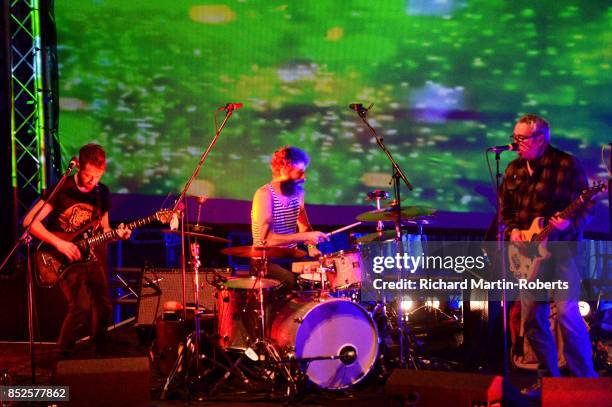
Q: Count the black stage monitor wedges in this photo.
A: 3